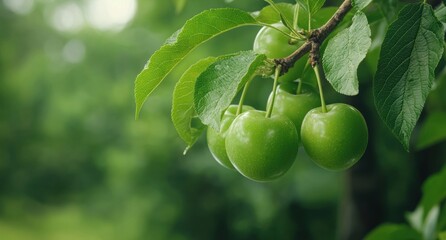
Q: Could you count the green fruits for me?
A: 5